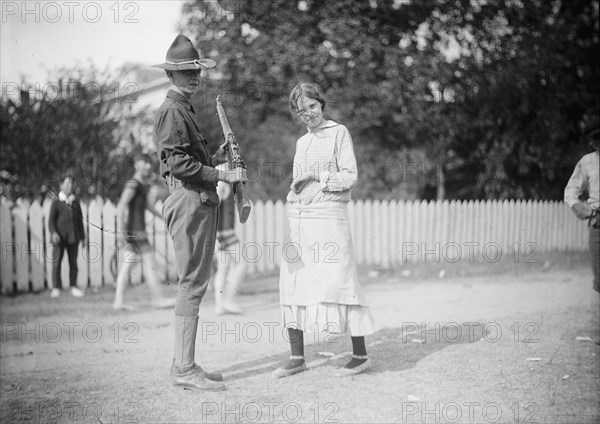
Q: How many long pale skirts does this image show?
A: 1